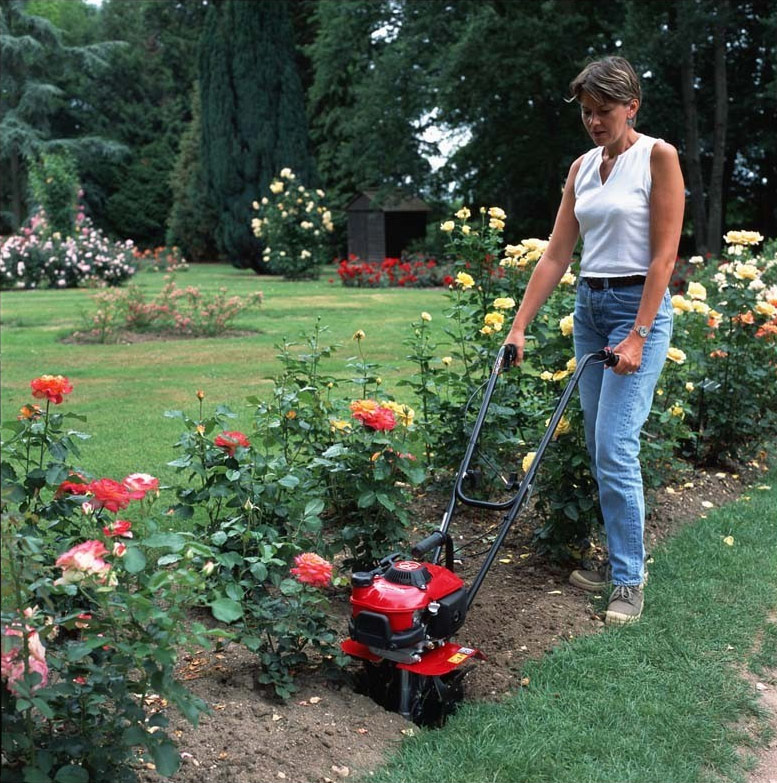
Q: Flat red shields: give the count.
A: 2